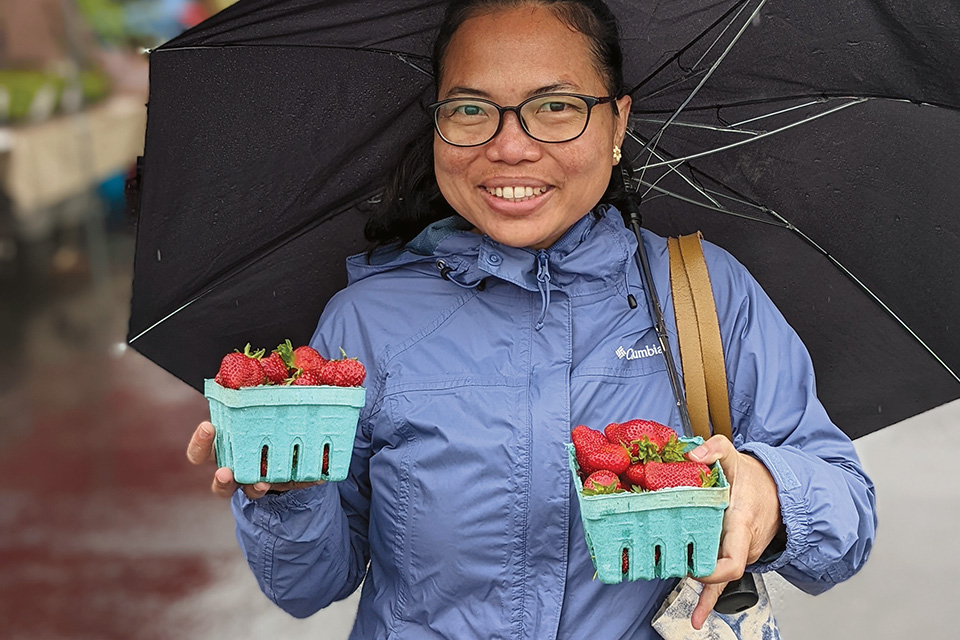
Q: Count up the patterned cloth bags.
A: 1